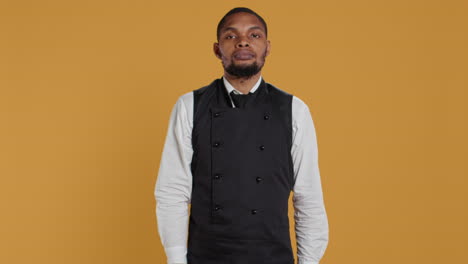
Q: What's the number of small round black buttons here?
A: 8